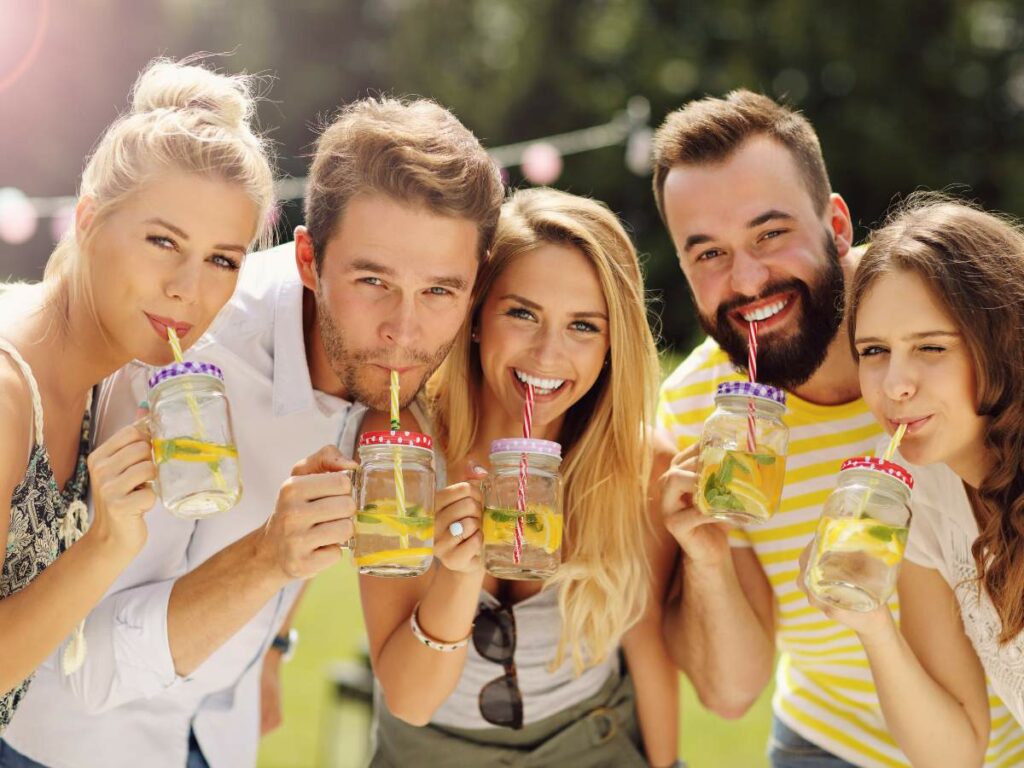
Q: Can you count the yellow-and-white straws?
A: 3